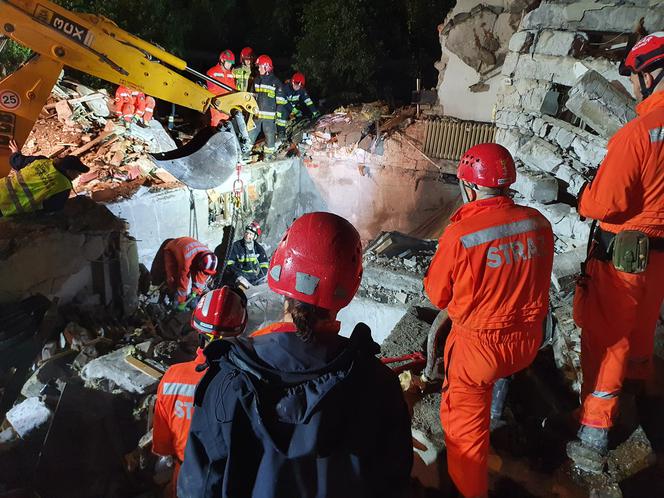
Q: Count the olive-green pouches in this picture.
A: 1